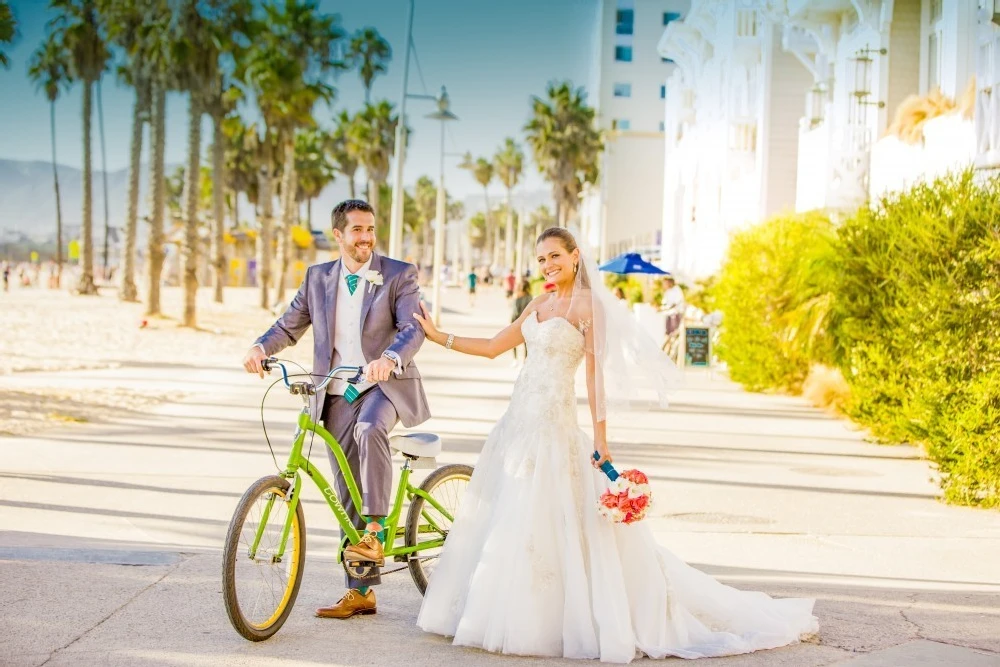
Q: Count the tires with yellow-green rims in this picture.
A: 2